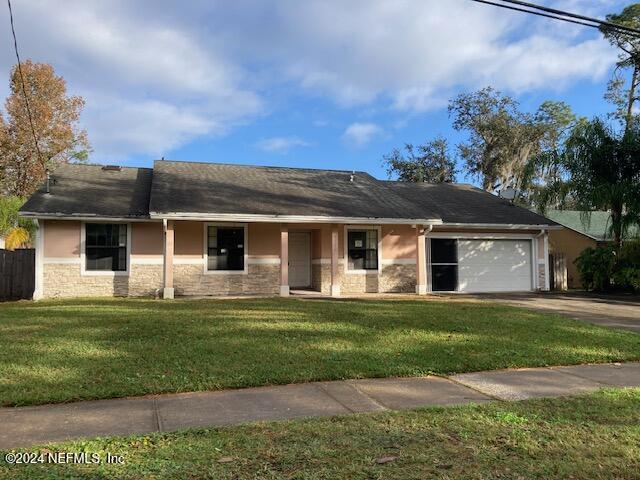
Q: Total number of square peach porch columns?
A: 4